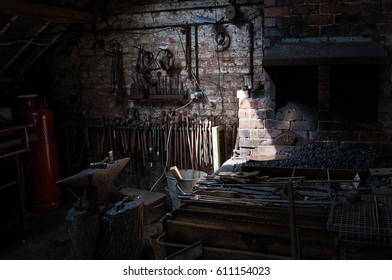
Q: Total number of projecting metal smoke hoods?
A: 1